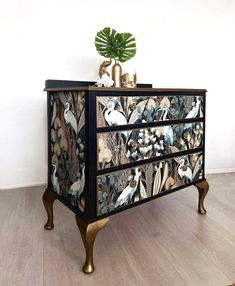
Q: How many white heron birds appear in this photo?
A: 8